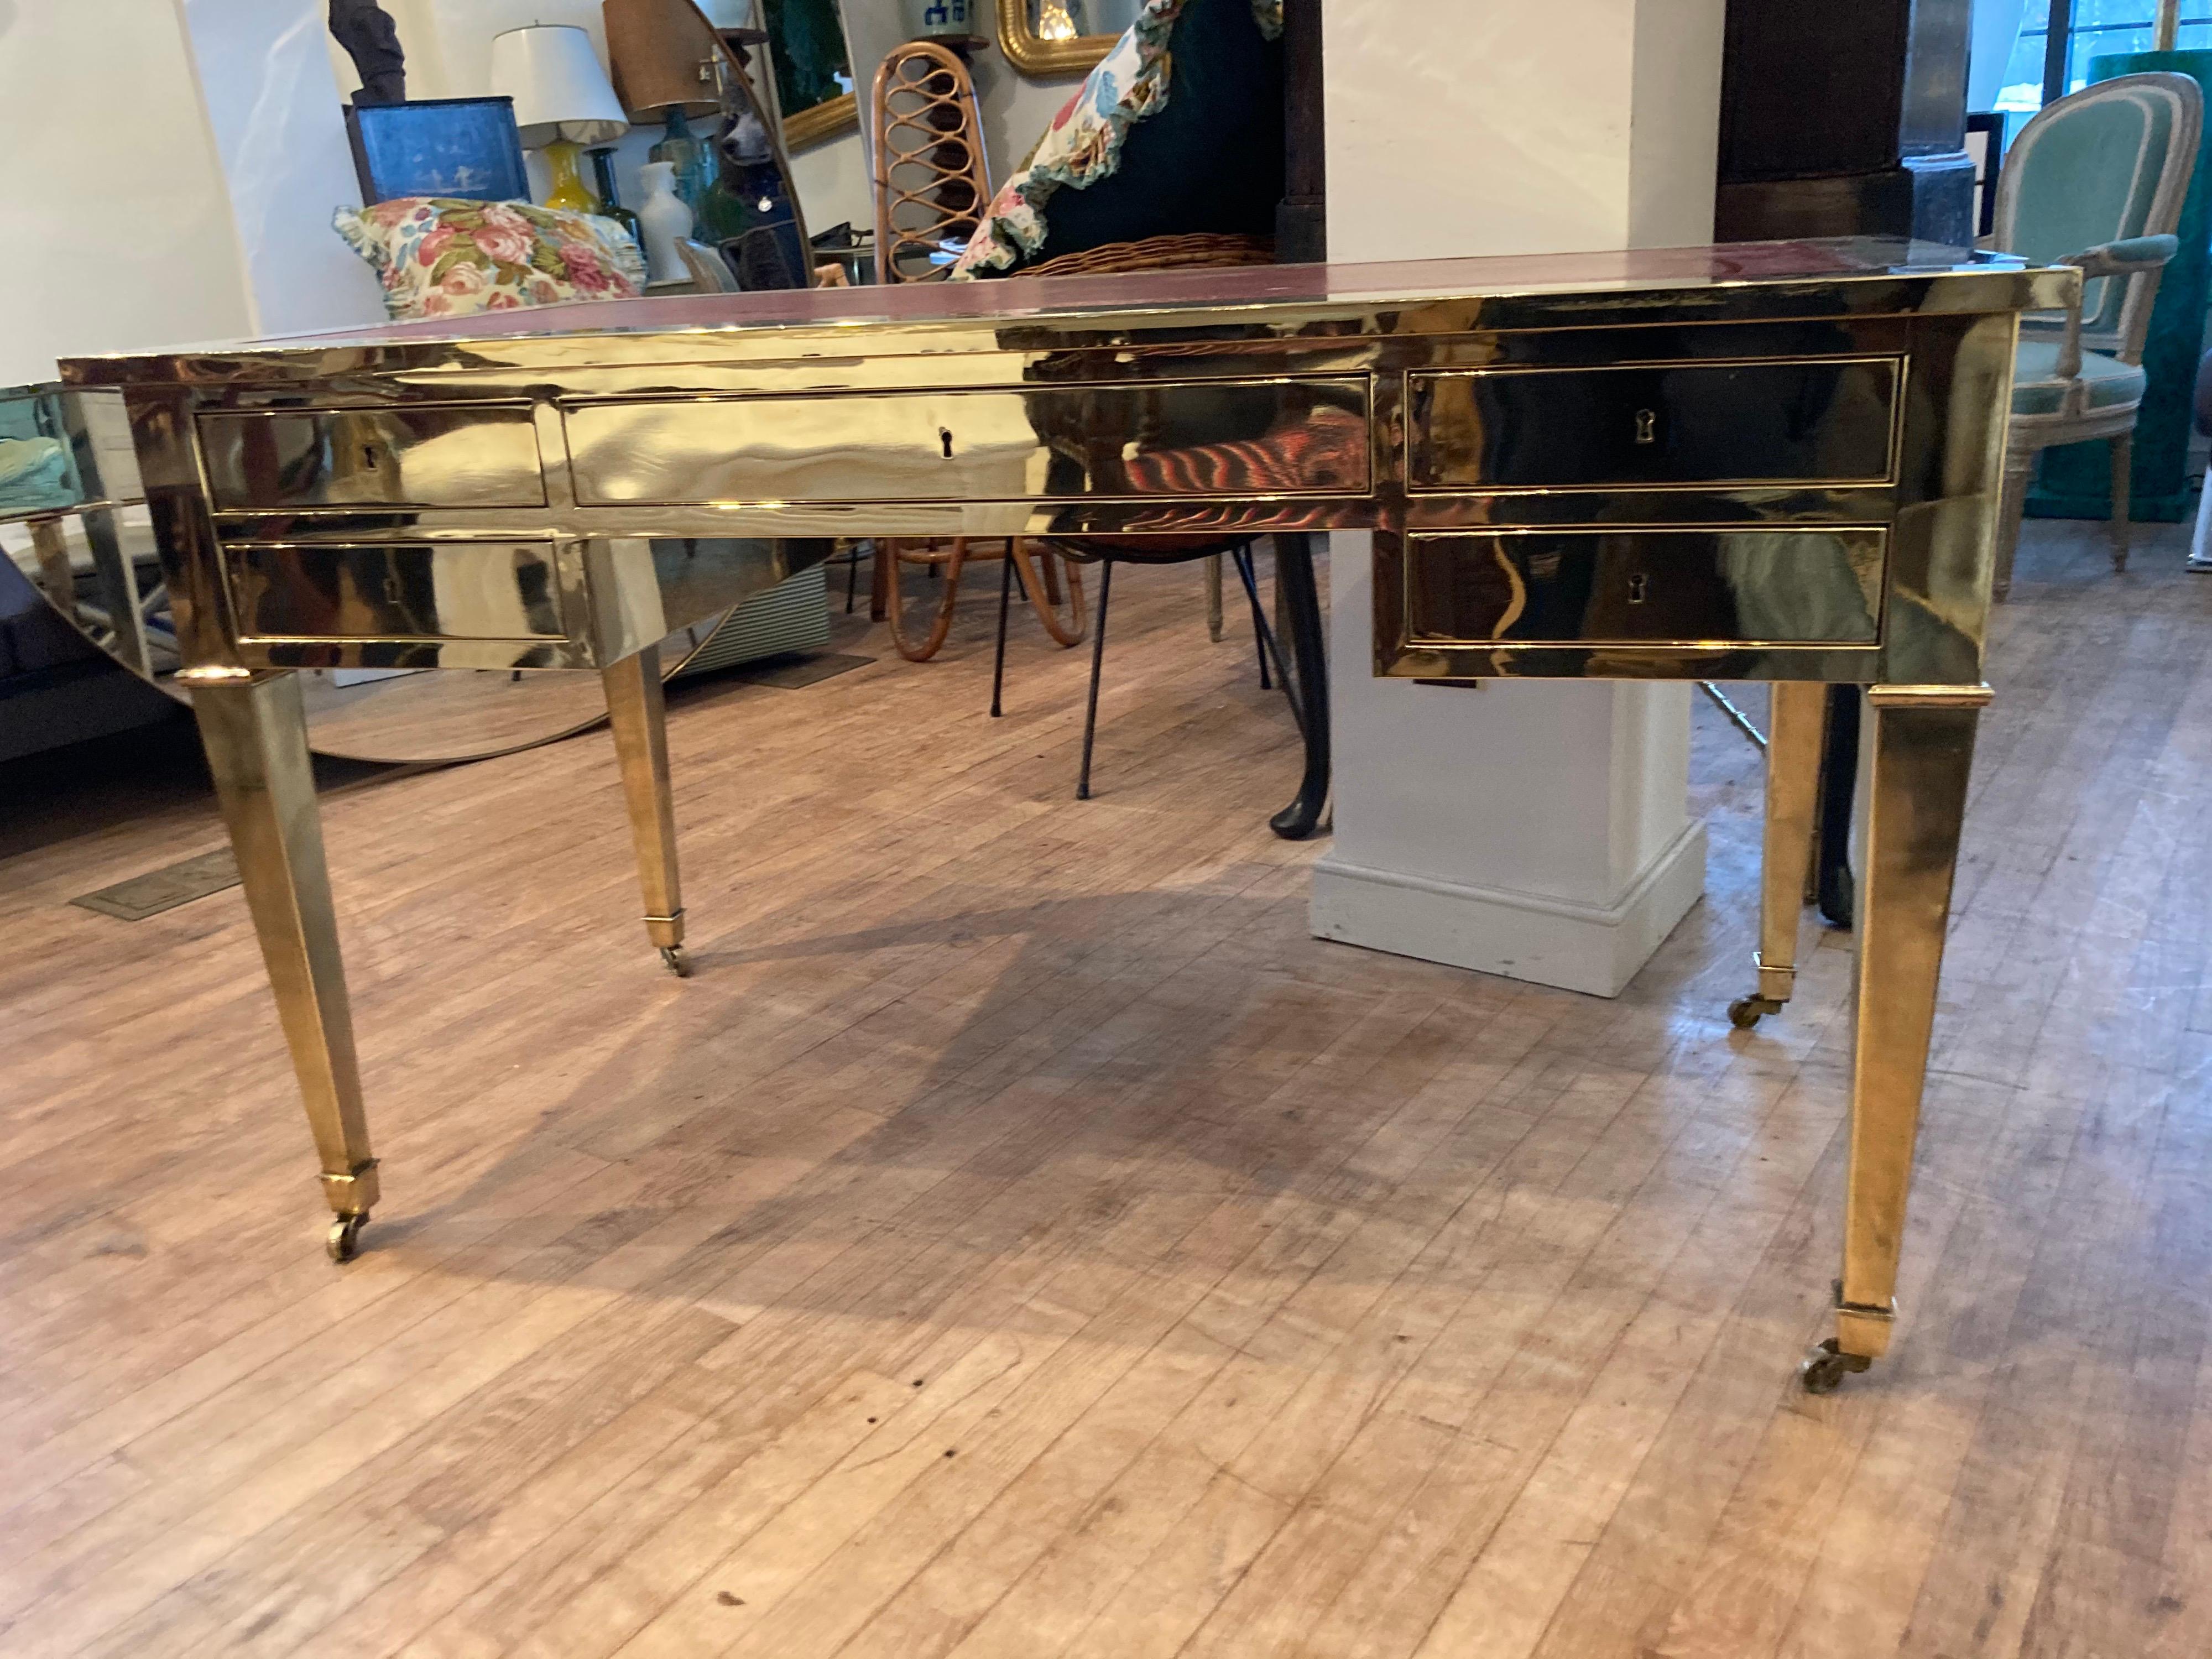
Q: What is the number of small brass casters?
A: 4